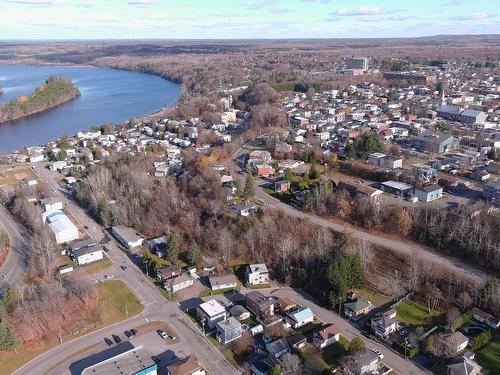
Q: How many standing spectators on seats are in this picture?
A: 0